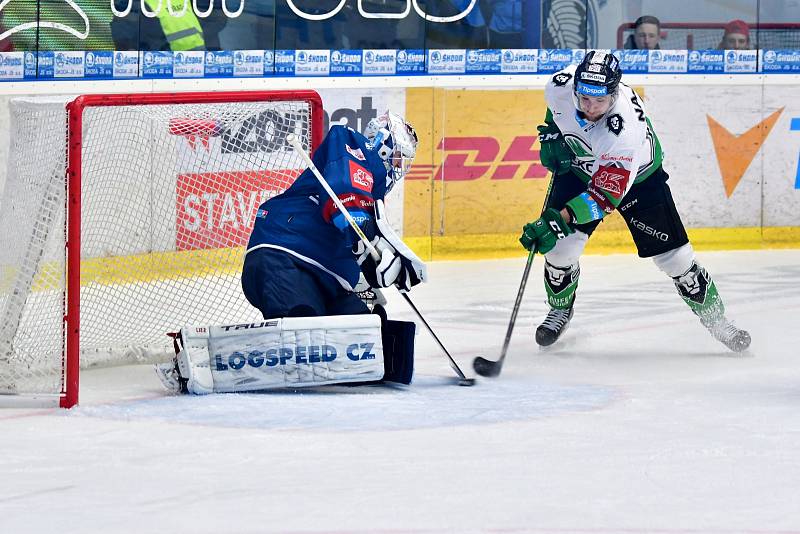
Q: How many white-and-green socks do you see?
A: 2